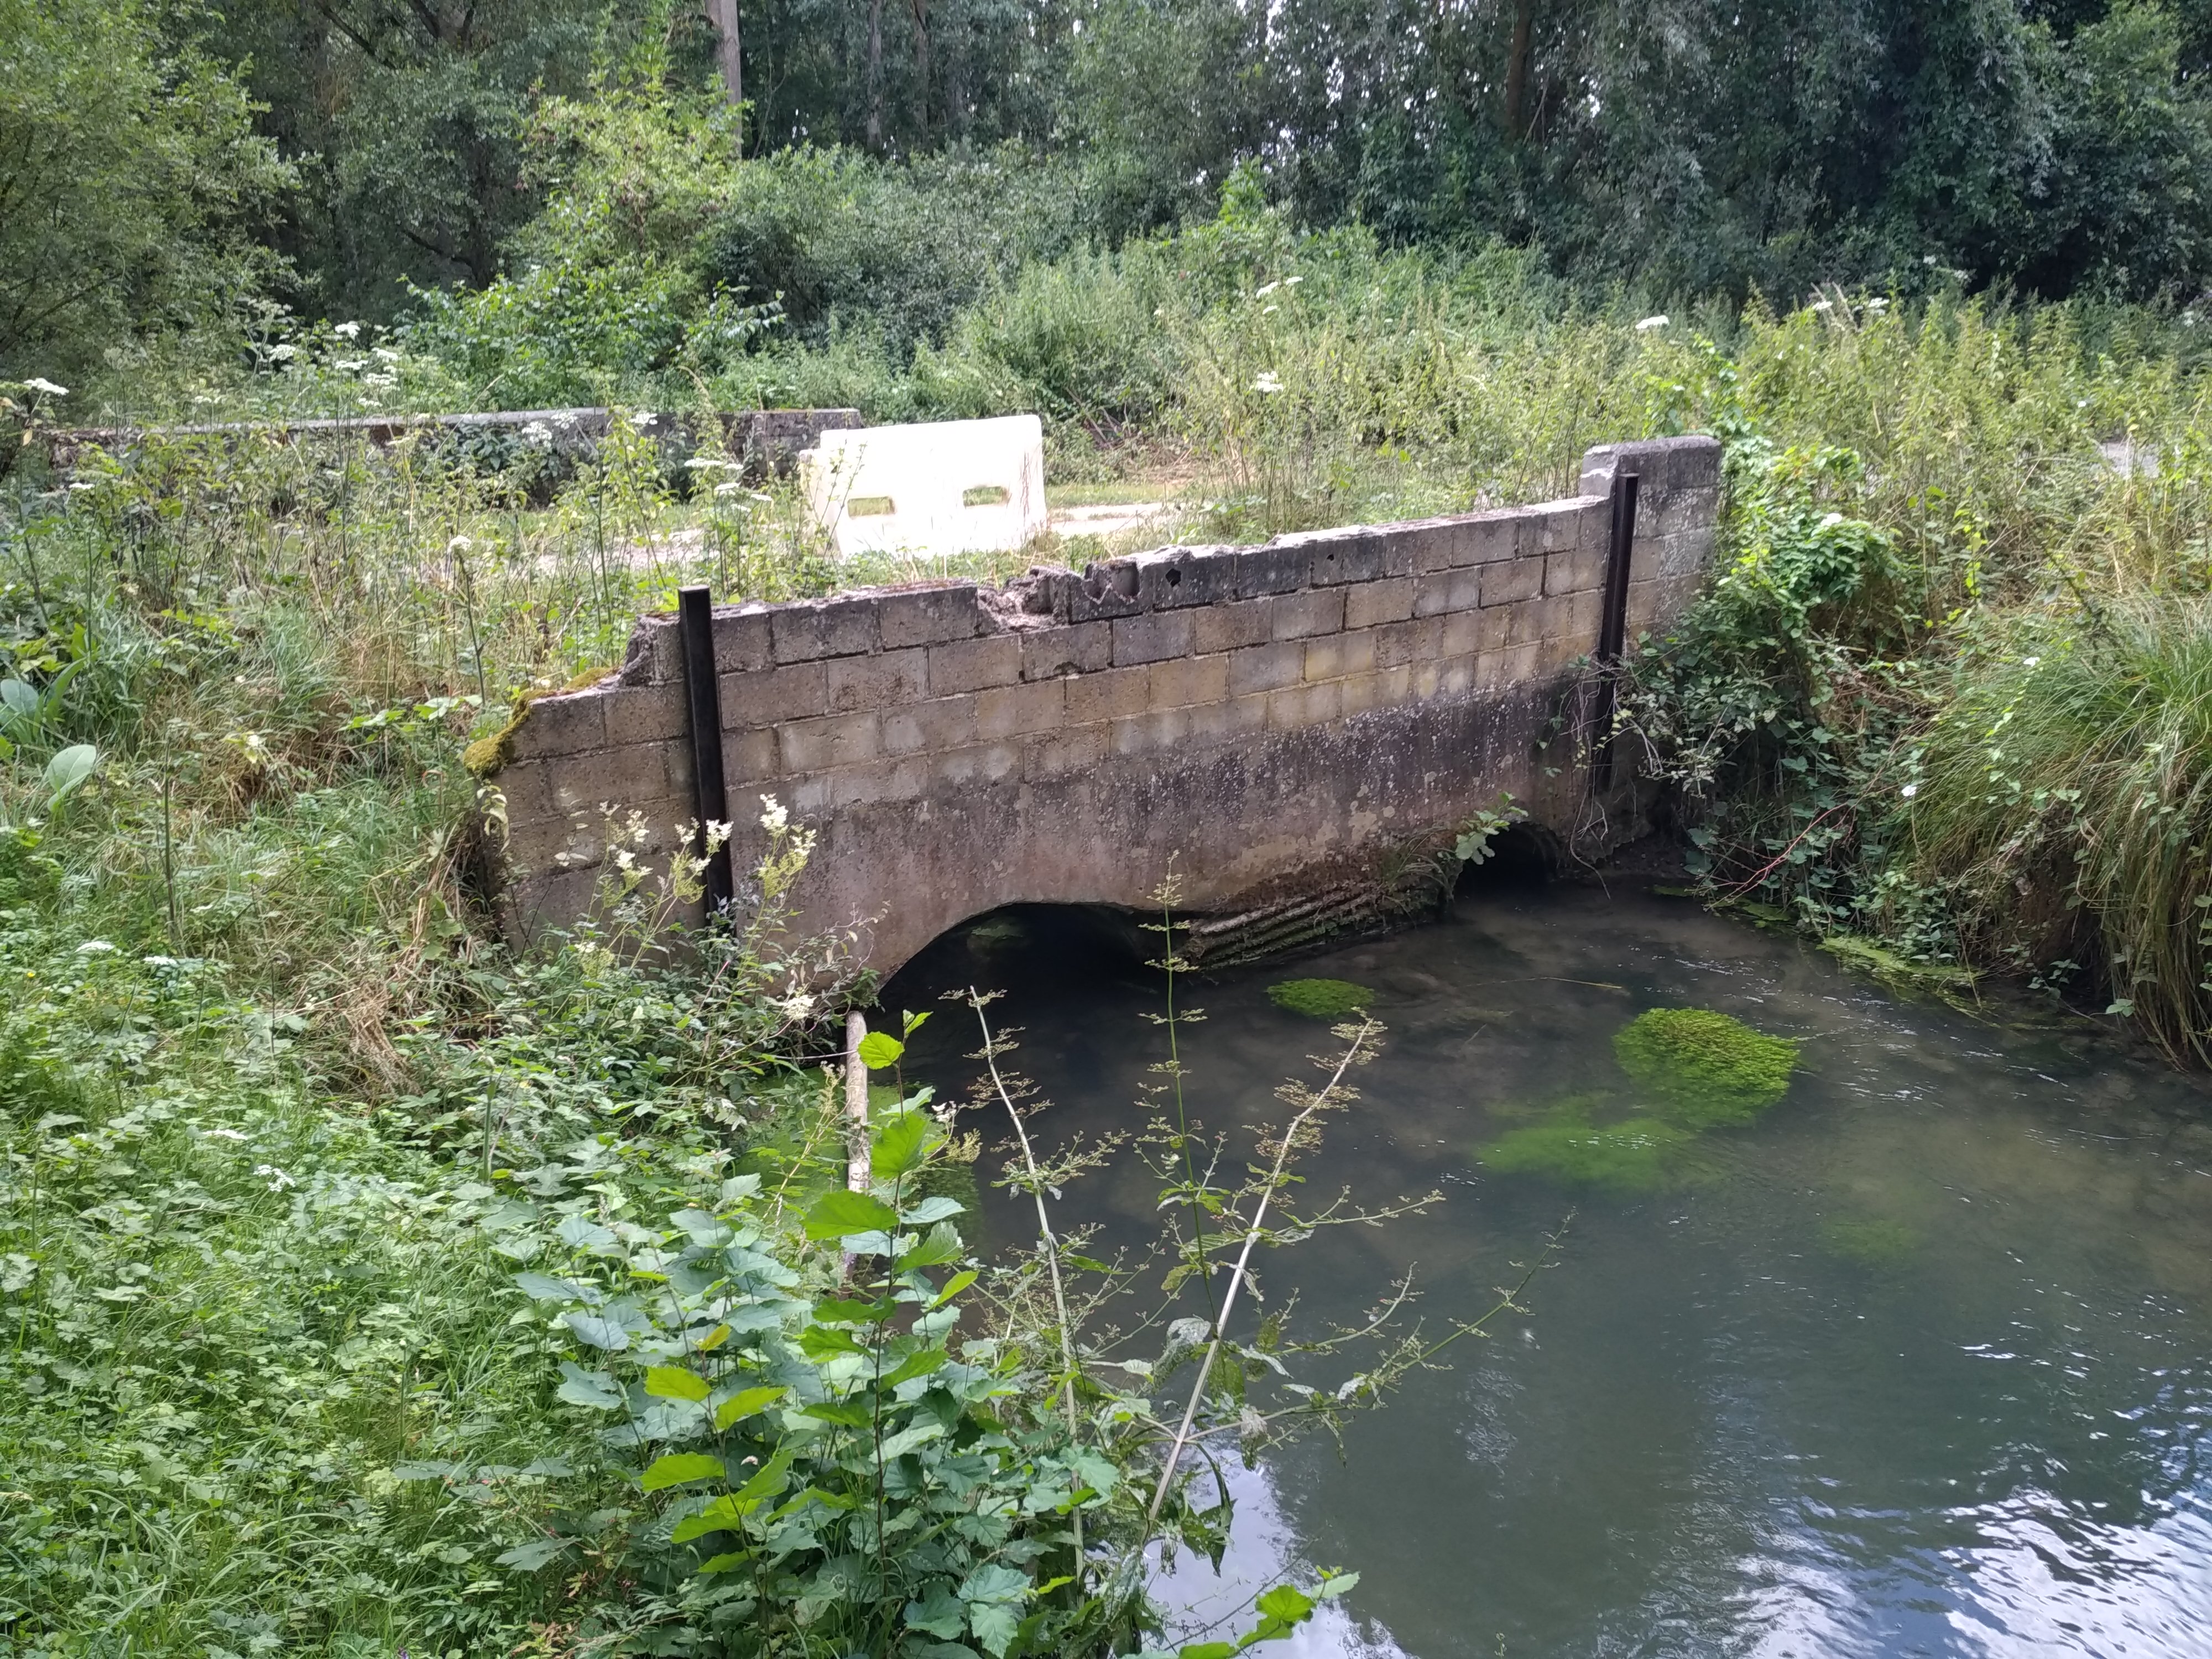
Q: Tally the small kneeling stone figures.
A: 0